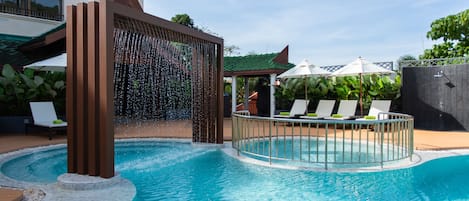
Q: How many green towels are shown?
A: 5